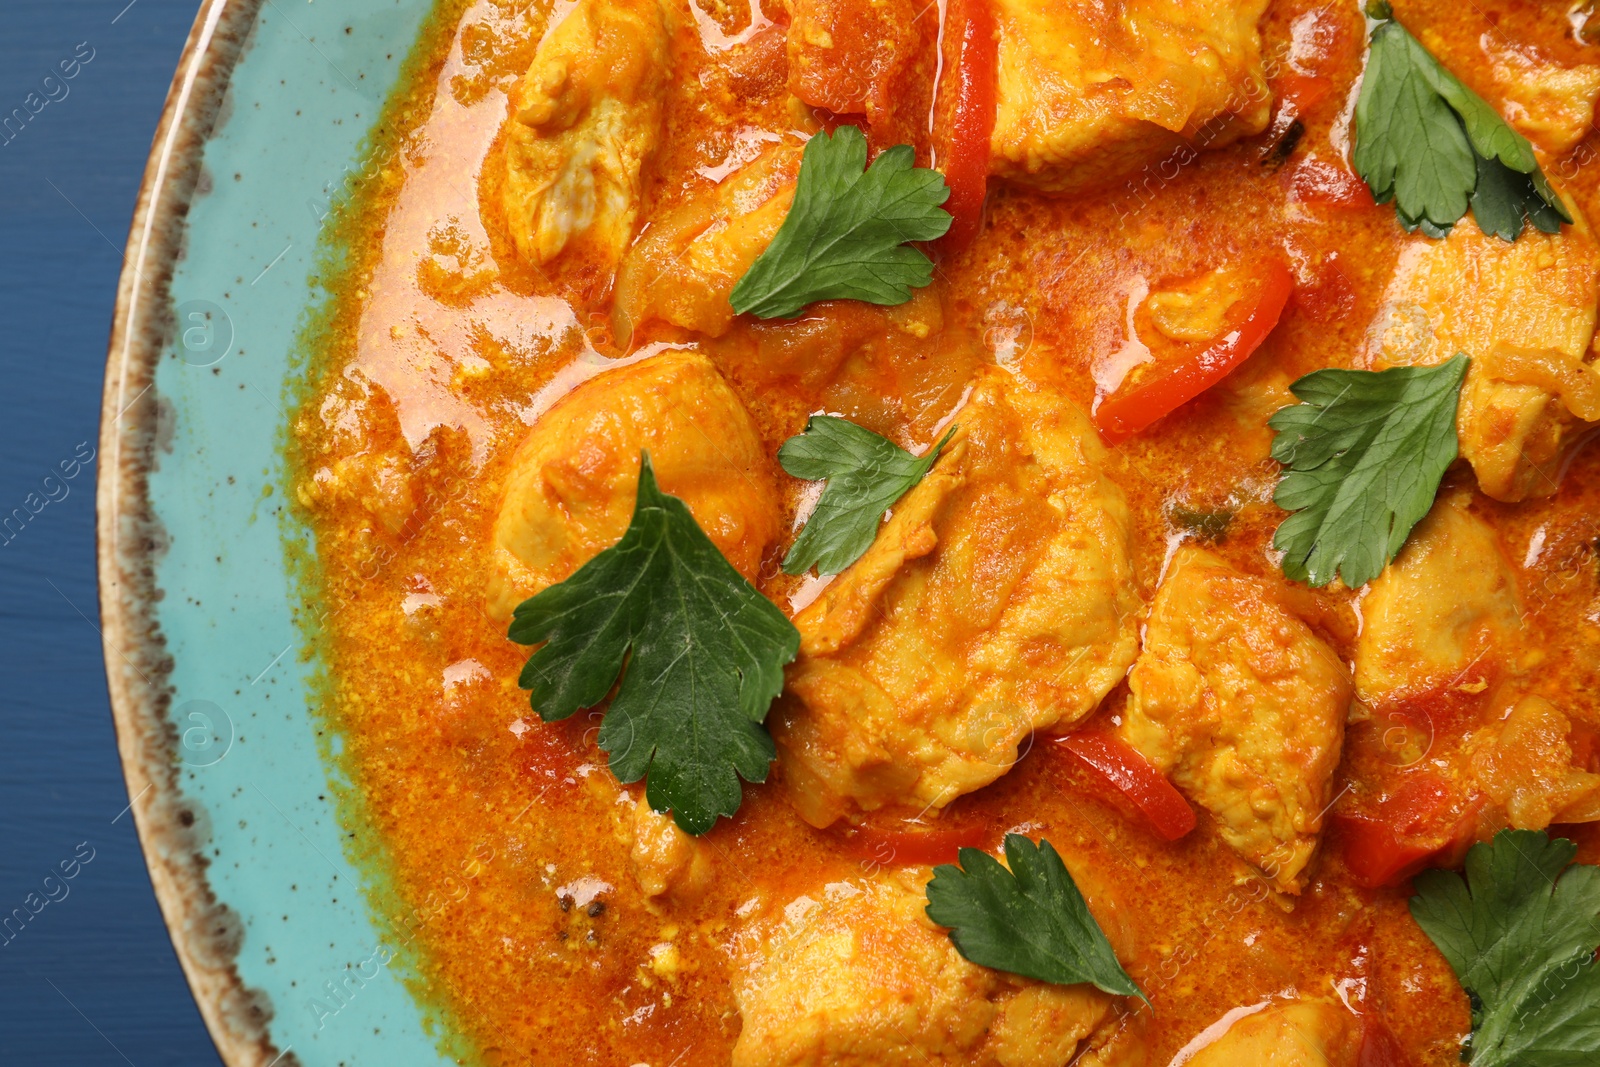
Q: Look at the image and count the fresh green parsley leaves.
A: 7